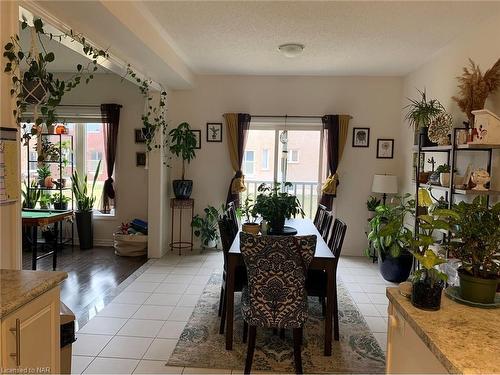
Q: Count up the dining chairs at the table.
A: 7